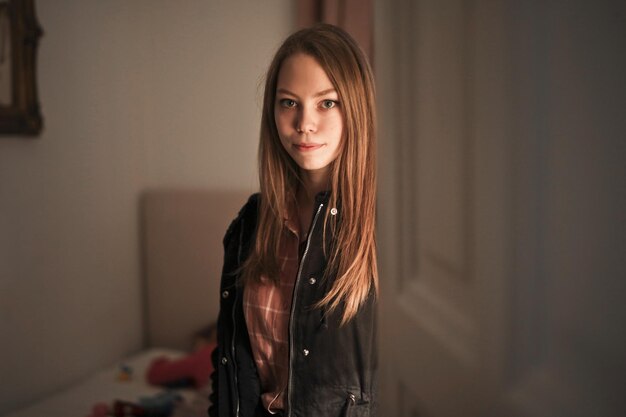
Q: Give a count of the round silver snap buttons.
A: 5